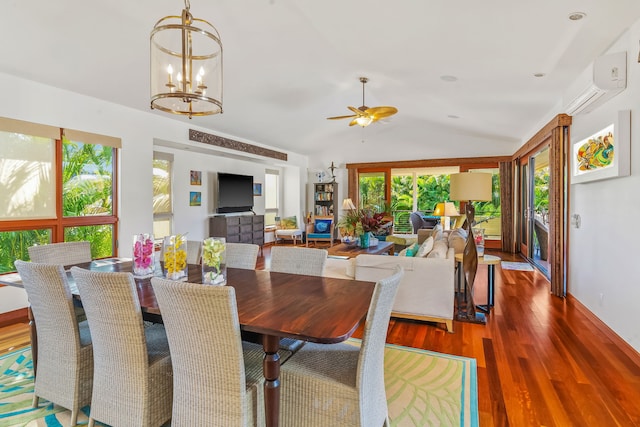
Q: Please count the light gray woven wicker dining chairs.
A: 8